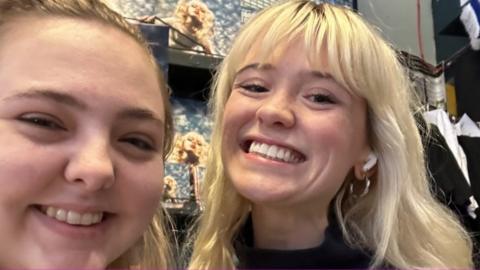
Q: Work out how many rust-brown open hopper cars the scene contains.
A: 0